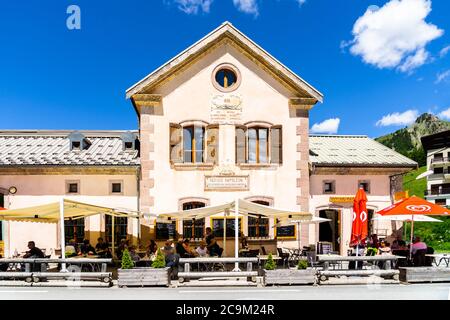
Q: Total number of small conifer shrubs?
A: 4